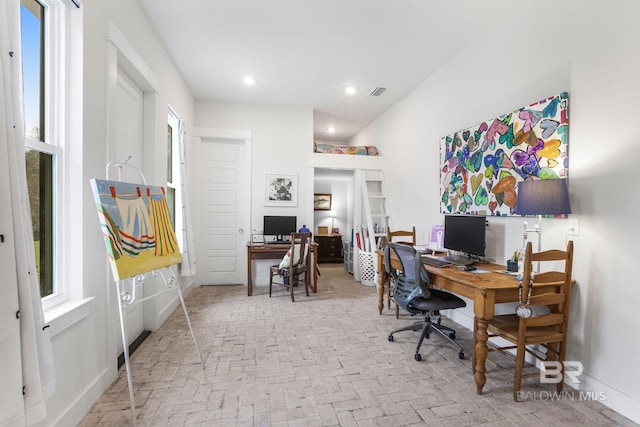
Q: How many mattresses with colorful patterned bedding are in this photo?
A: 1